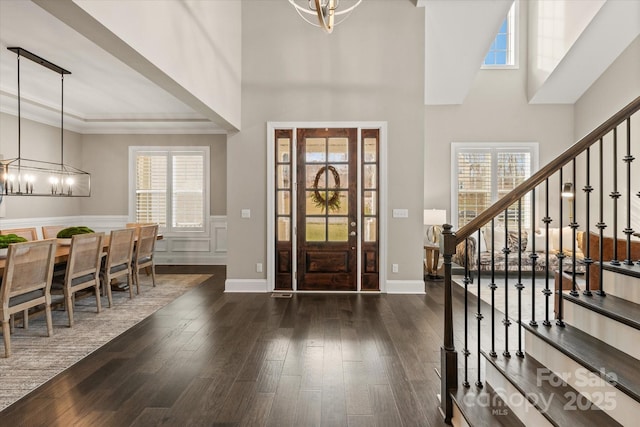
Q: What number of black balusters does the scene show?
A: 13